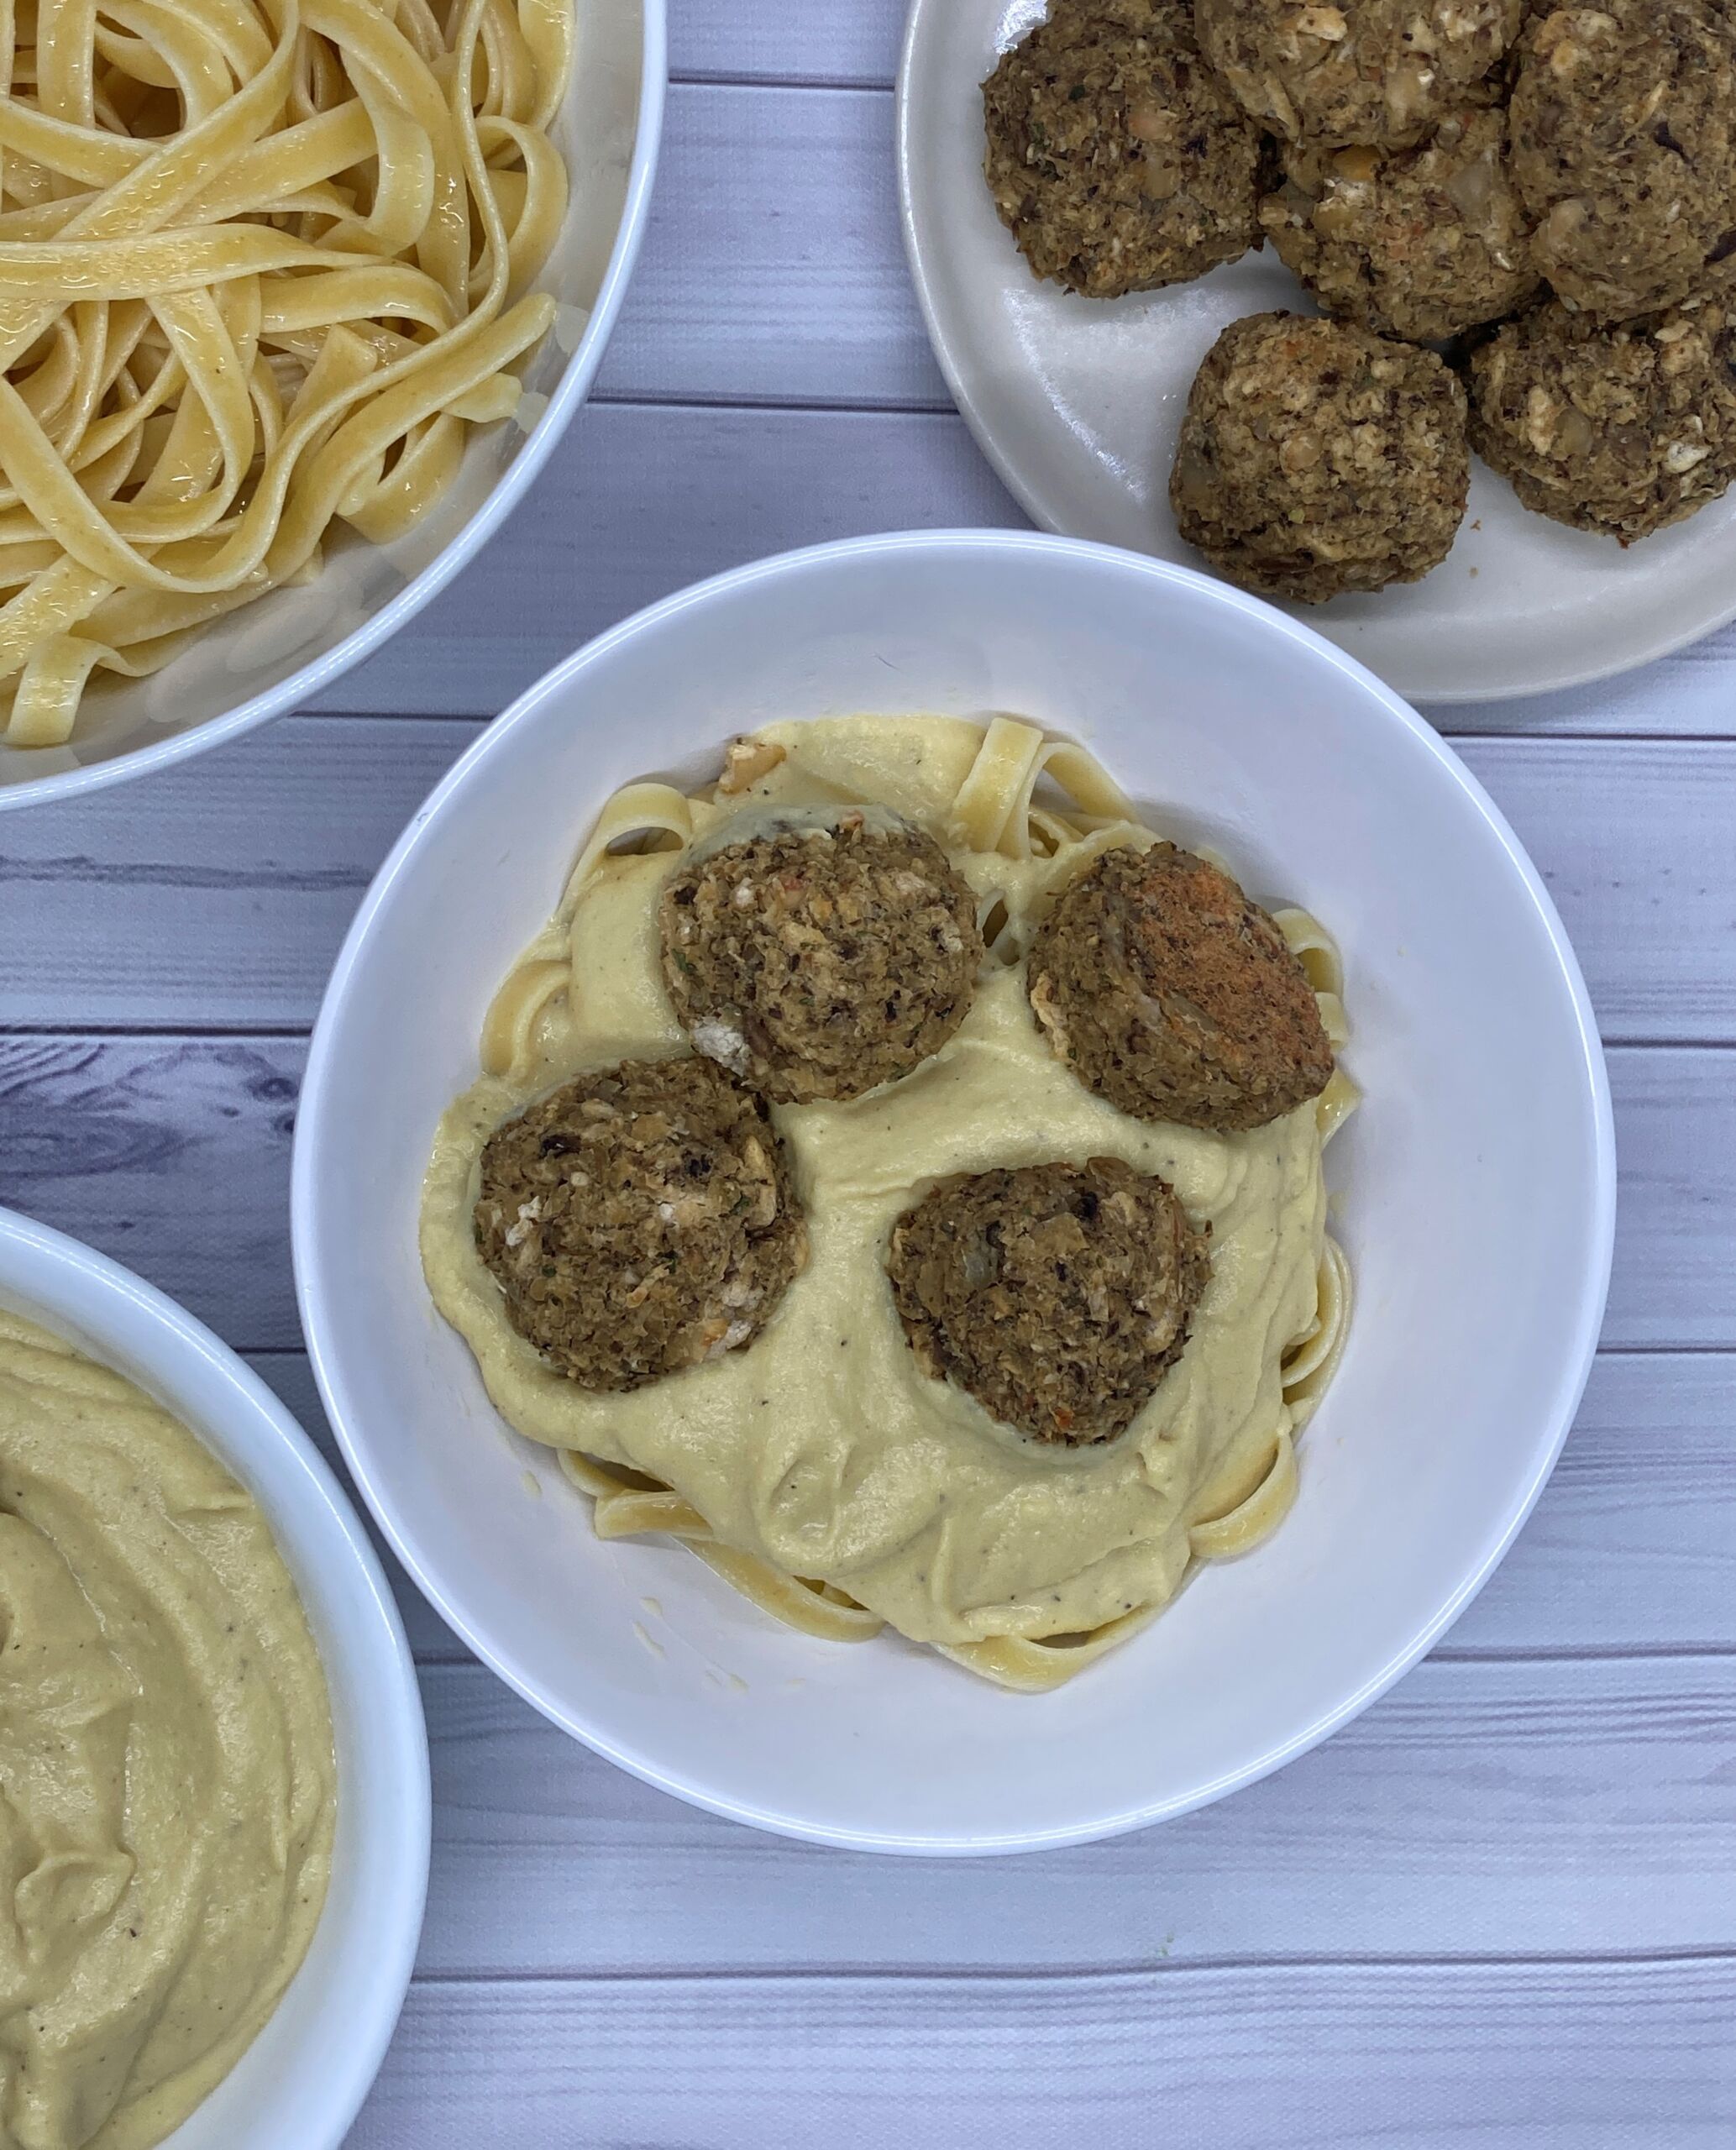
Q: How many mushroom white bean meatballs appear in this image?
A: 10